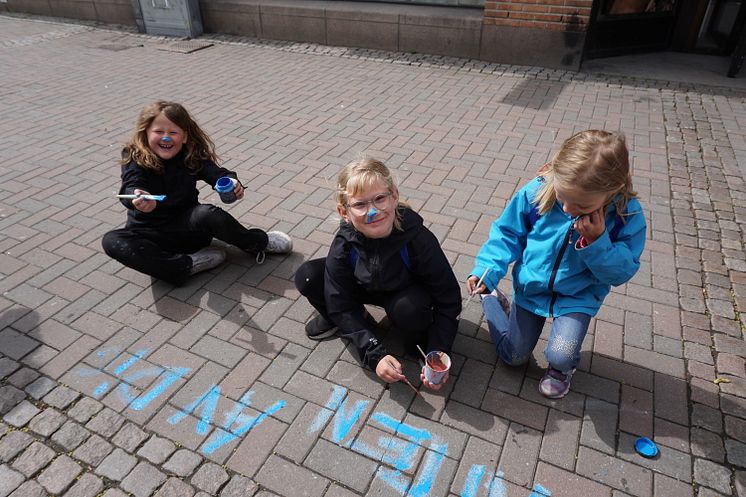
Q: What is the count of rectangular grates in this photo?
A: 1